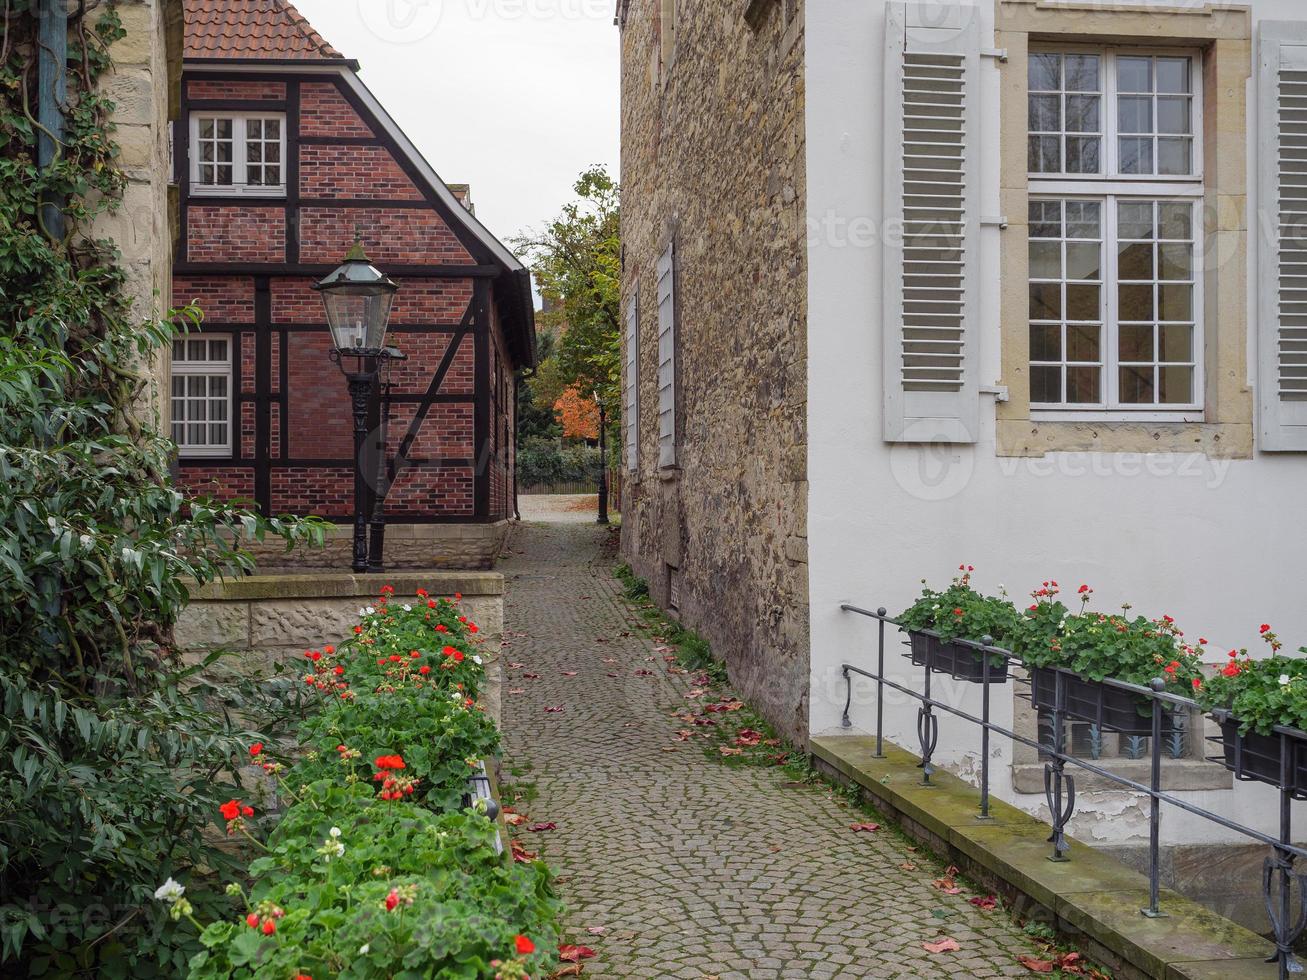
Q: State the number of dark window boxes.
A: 3